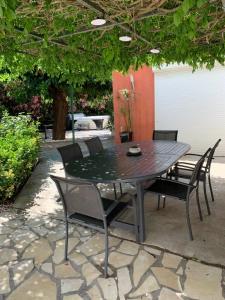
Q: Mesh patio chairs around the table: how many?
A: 6